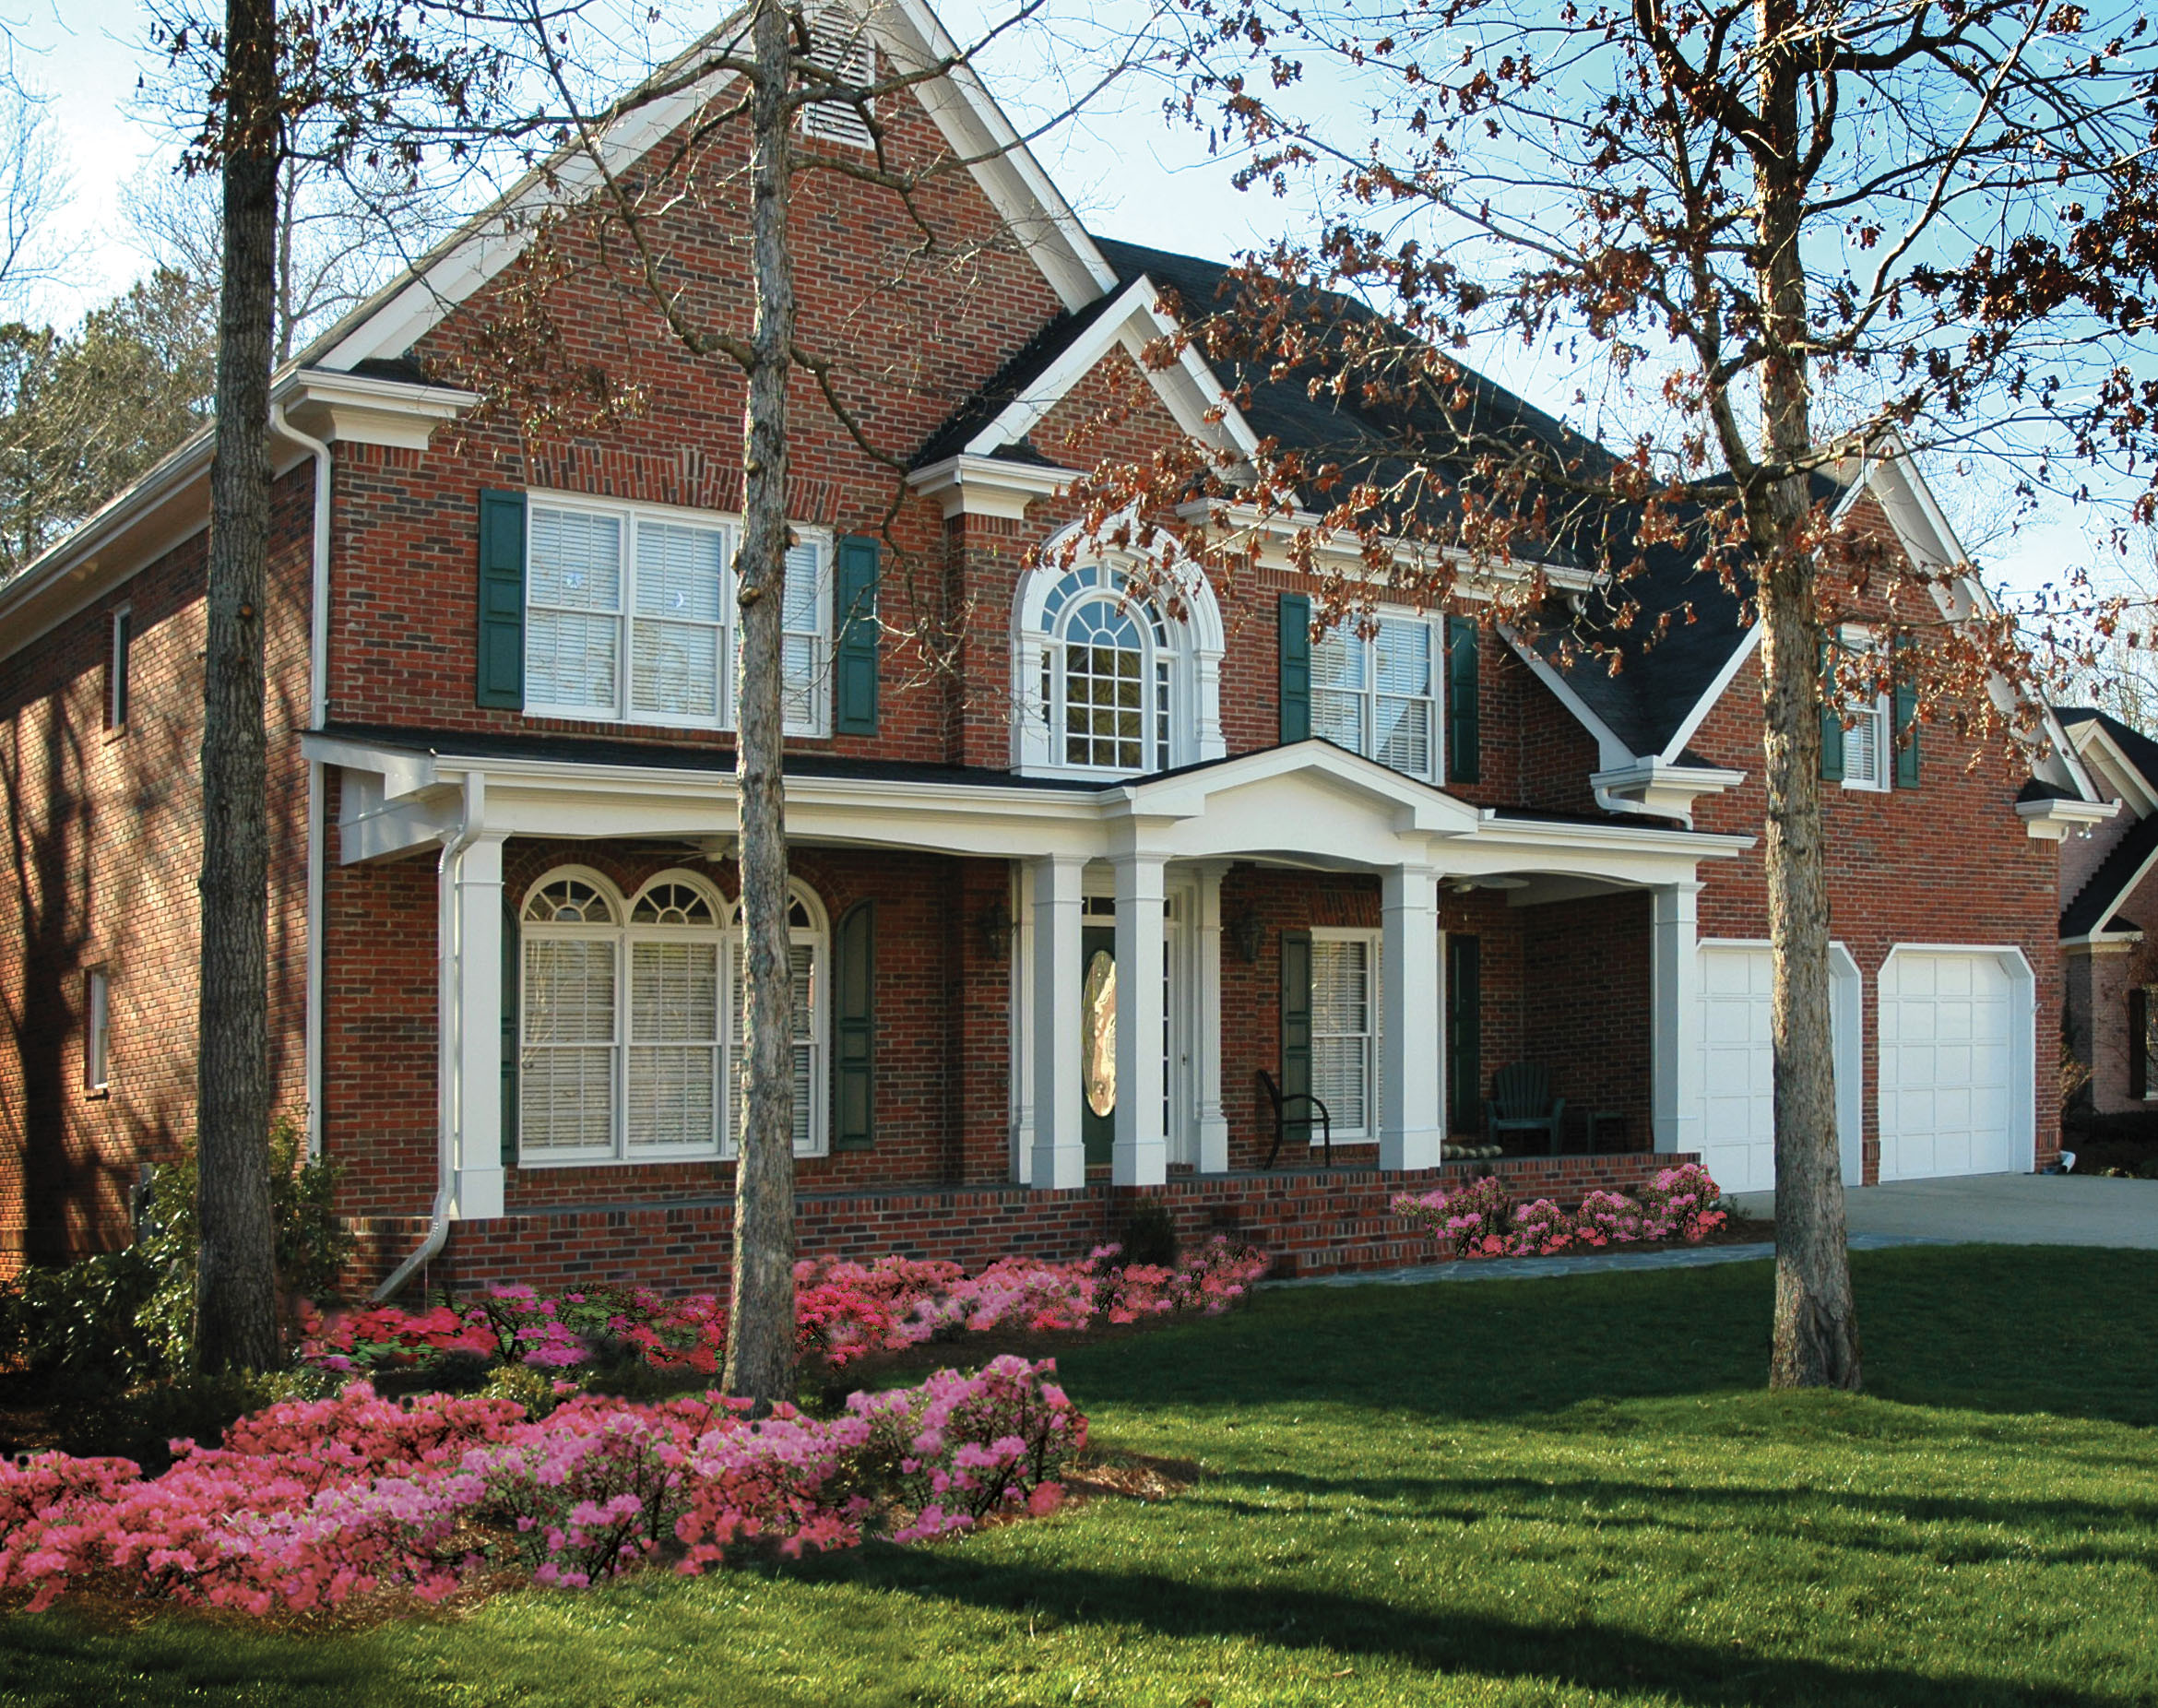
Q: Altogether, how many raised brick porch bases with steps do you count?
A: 1